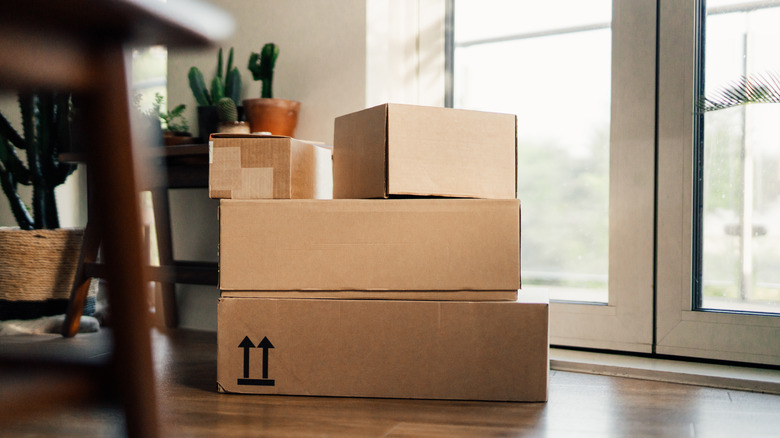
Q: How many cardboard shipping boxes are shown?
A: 4